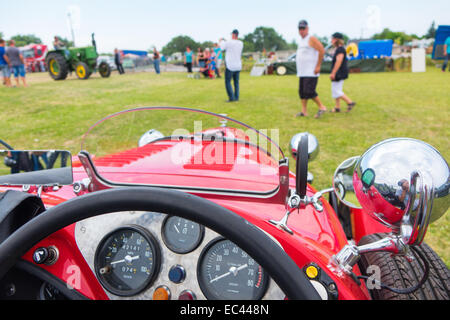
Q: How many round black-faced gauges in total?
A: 3